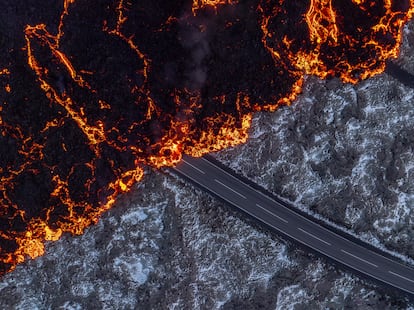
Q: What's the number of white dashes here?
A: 6